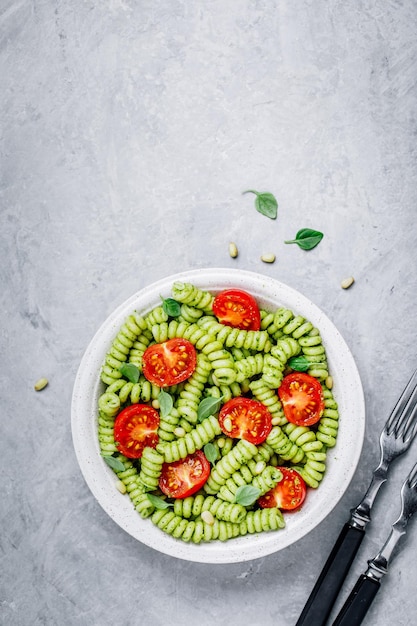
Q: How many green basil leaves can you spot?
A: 11